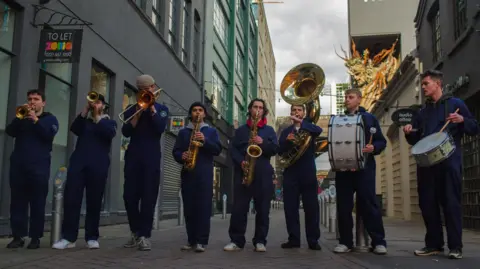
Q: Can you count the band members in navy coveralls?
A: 8